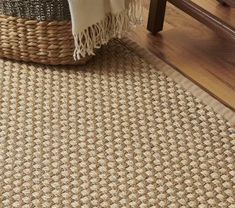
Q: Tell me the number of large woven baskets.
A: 1